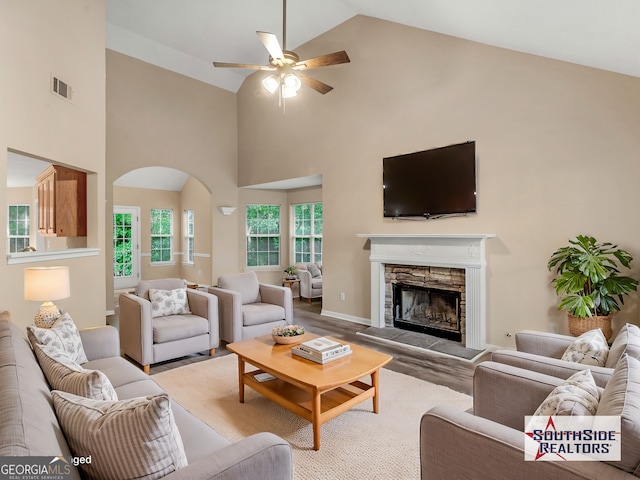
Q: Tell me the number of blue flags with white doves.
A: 0